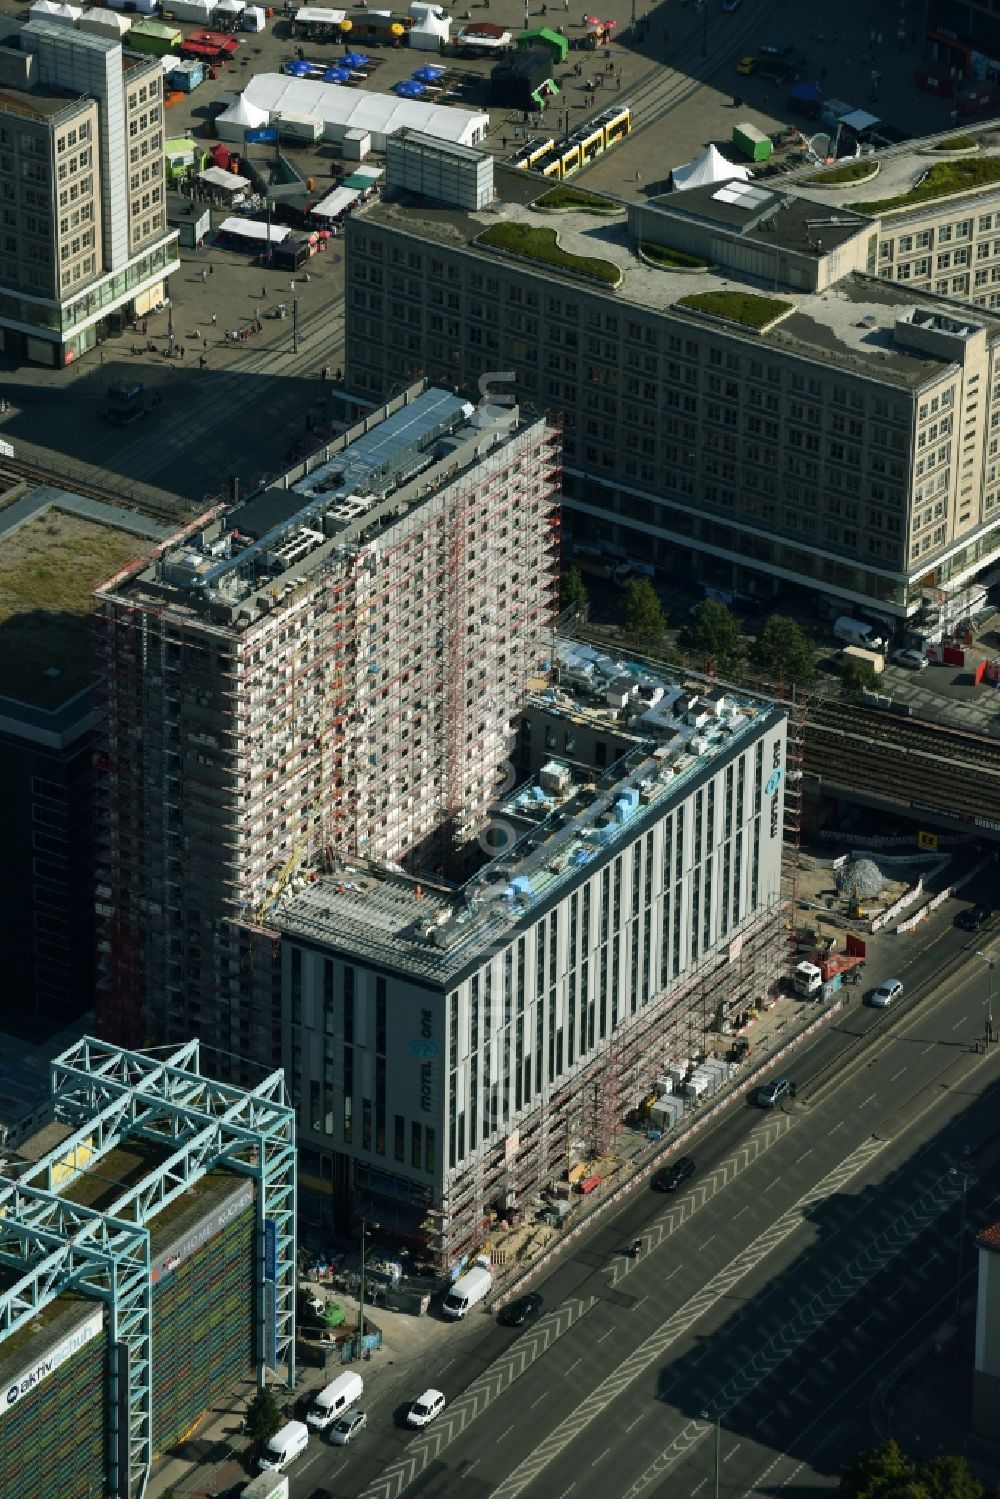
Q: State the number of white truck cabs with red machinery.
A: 1